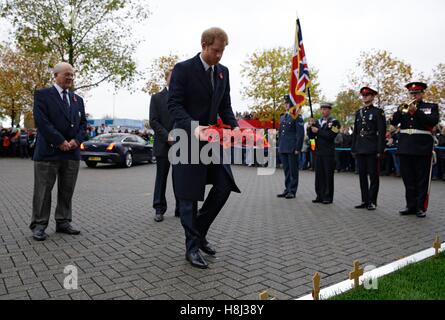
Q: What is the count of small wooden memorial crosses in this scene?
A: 4